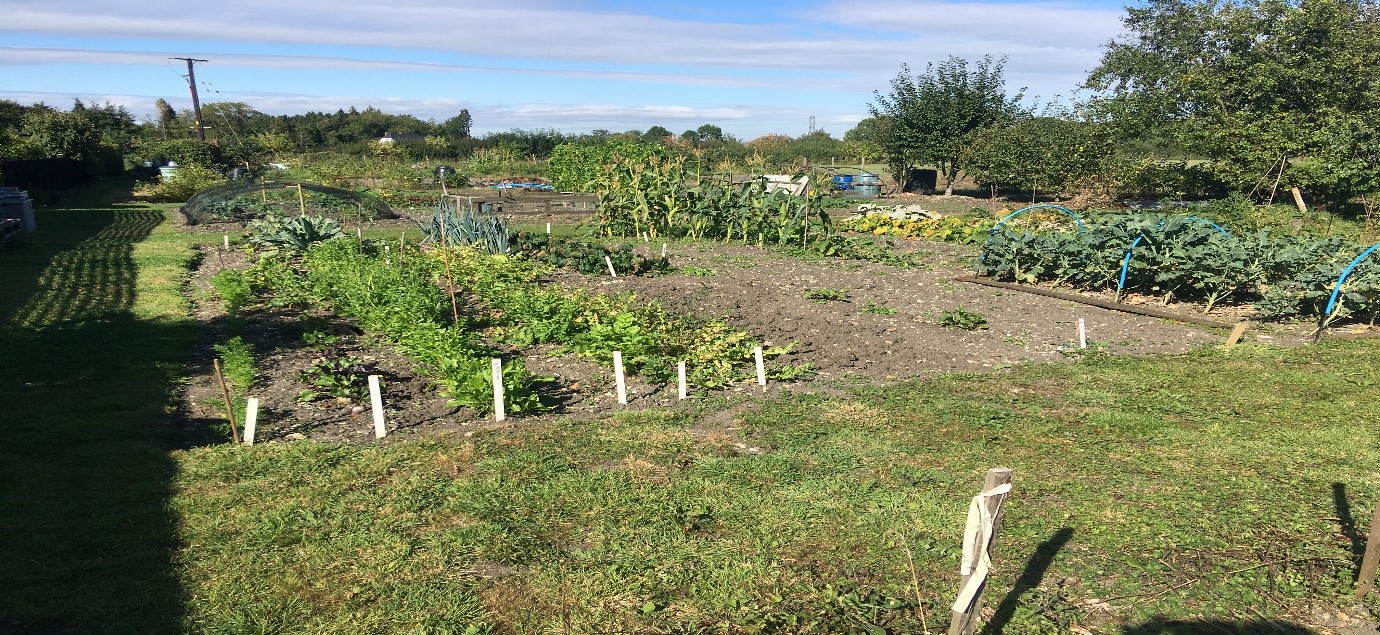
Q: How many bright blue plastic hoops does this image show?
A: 3